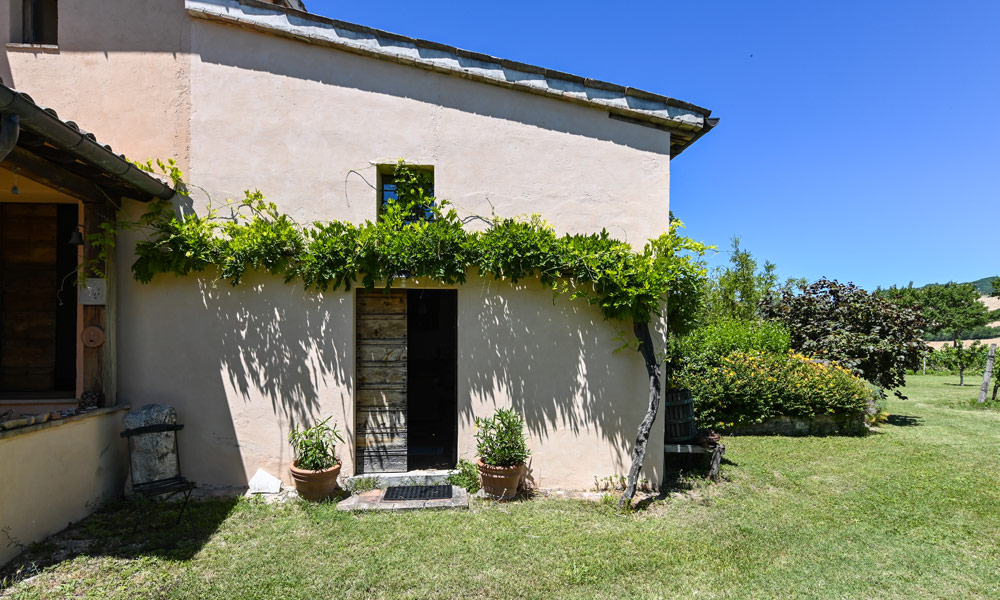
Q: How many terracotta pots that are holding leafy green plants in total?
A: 2